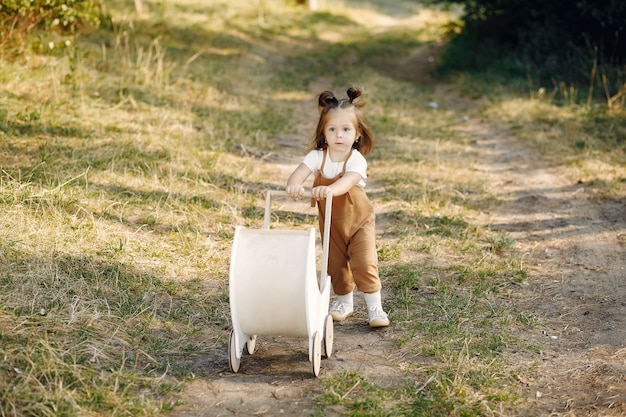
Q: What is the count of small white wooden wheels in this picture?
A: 4